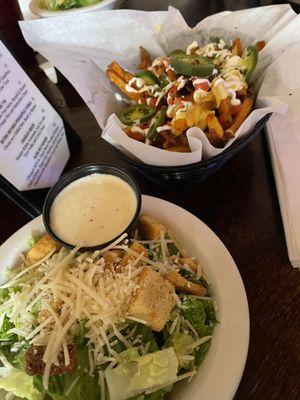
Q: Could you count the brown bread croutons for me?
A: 1